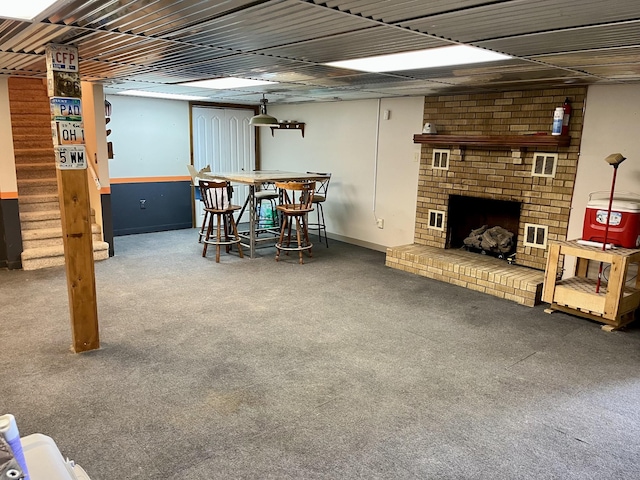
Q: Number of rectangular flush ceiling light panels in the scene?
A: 4